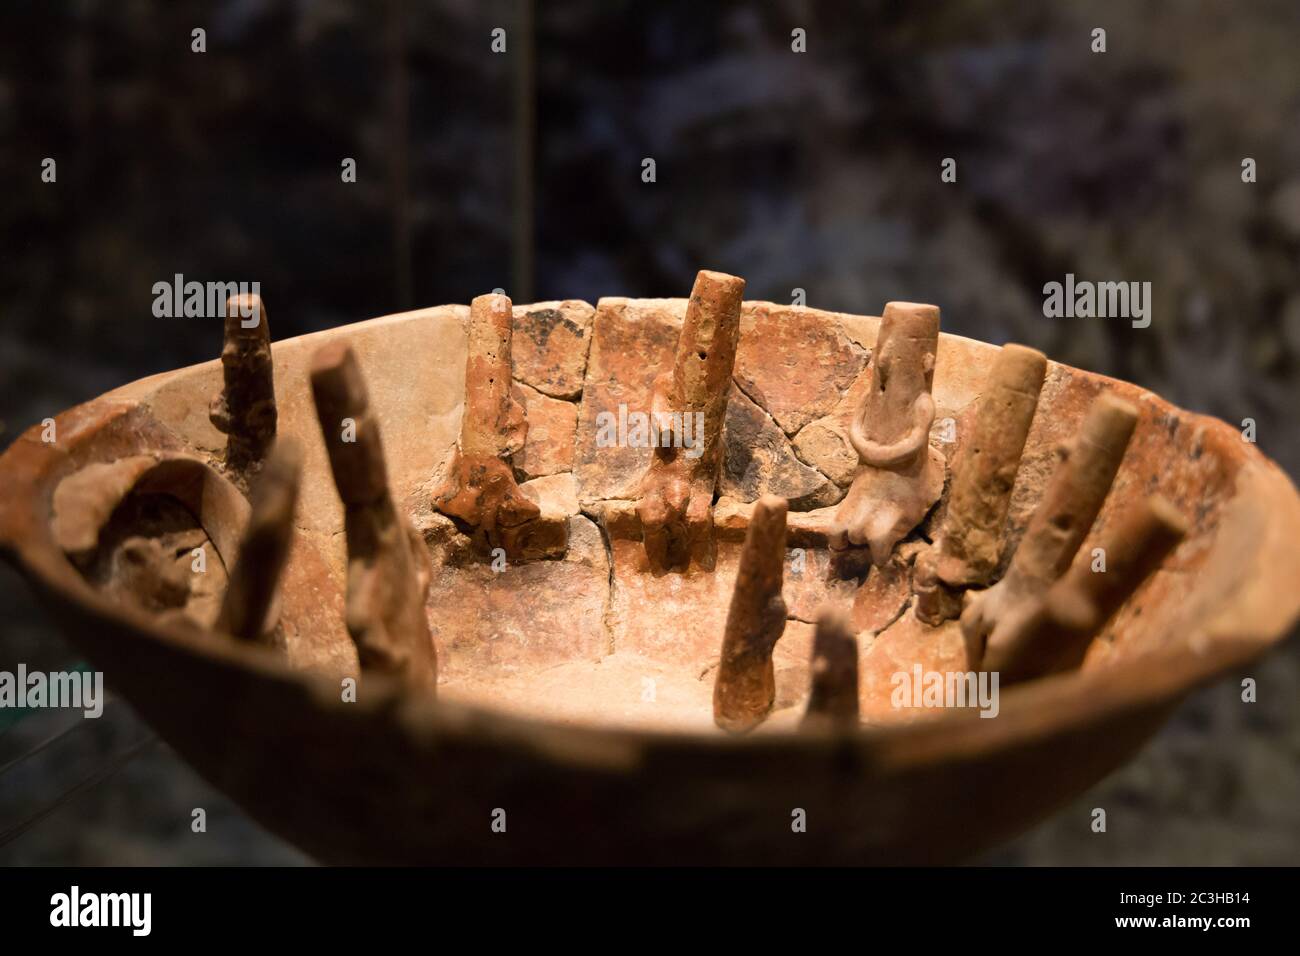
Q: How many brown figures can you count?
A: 11